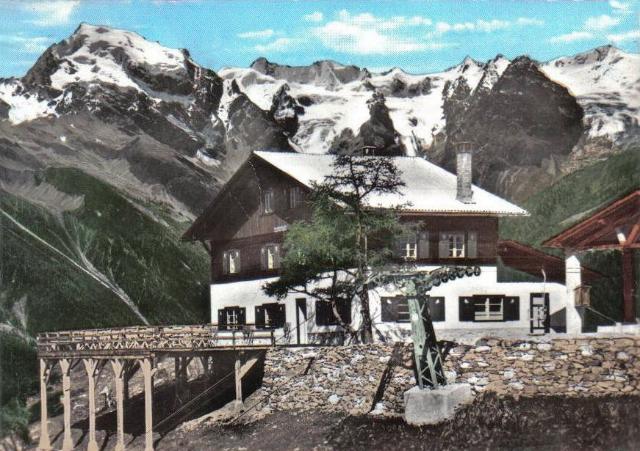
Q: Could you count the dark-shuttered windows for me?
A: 5